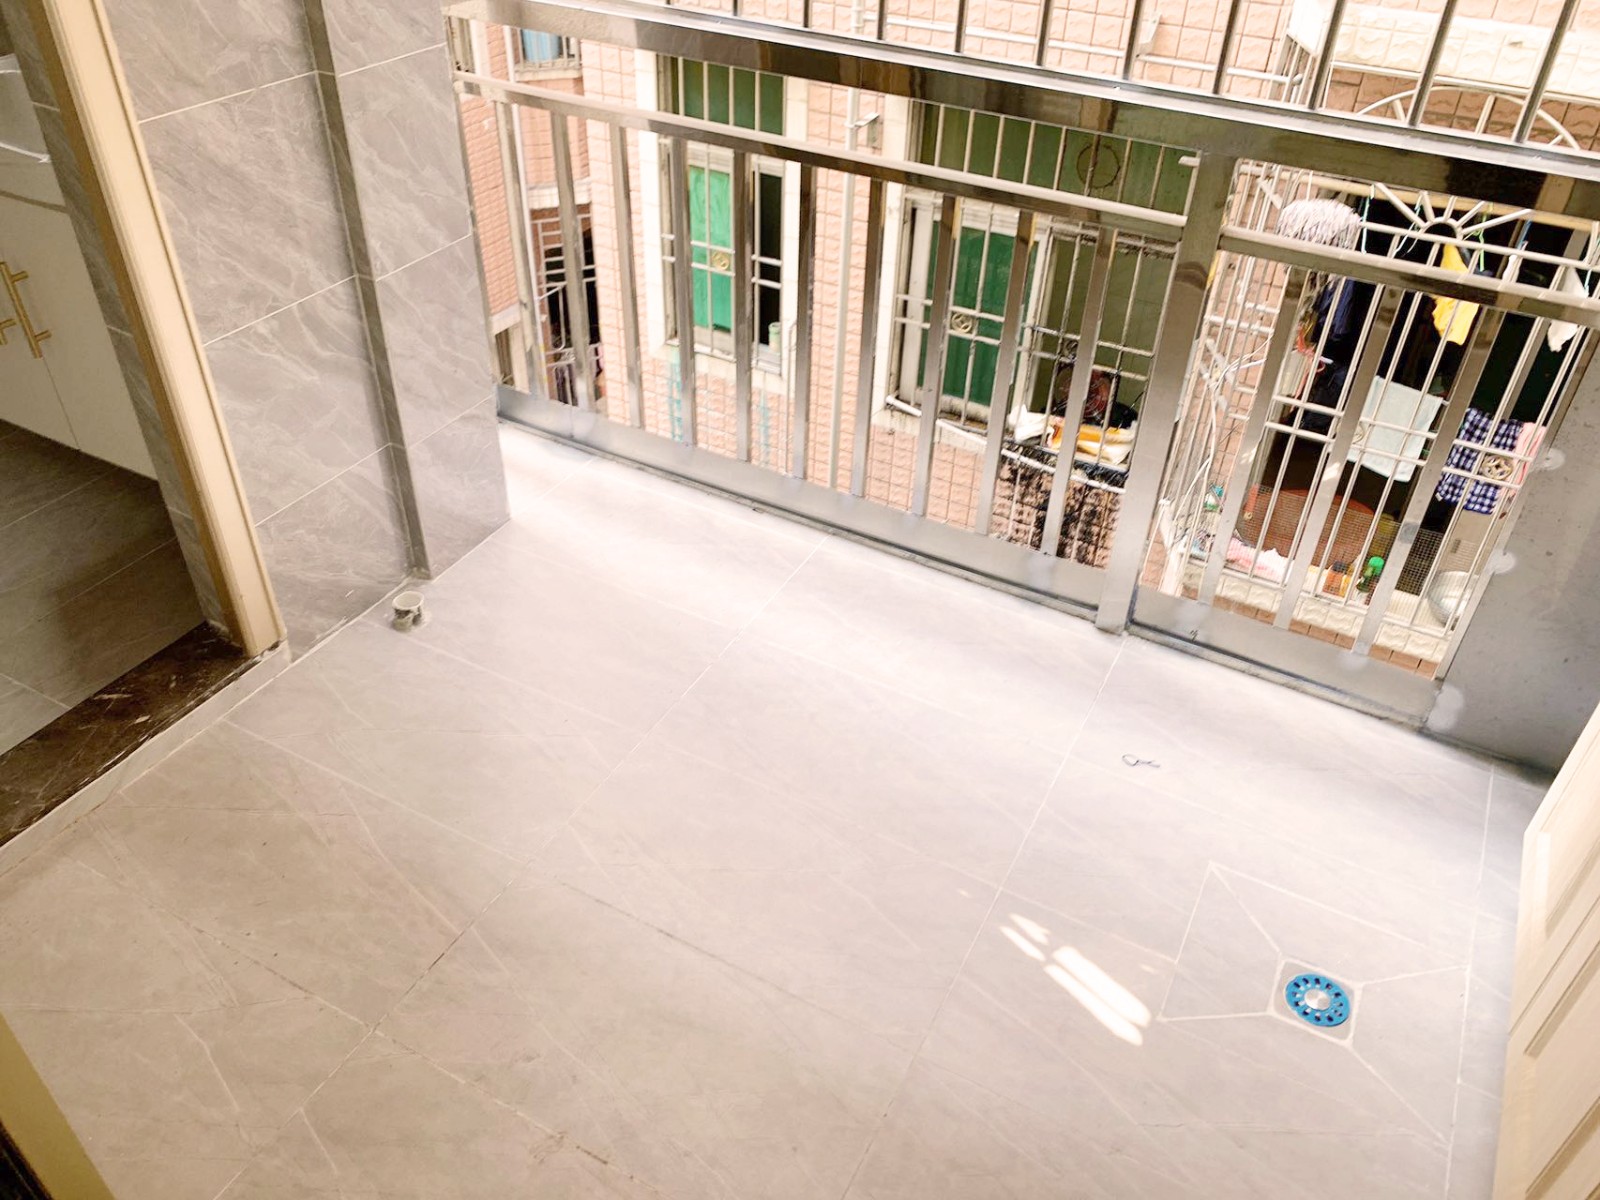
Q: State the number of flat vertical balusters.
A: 13